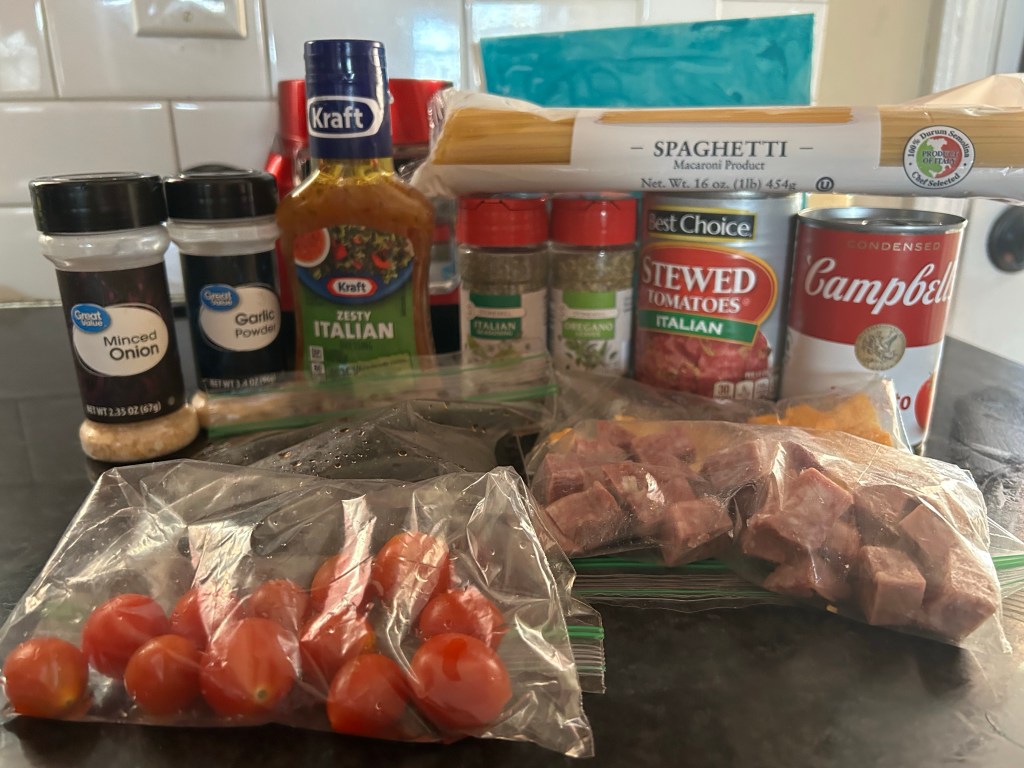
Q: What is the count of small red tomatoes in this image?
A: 12